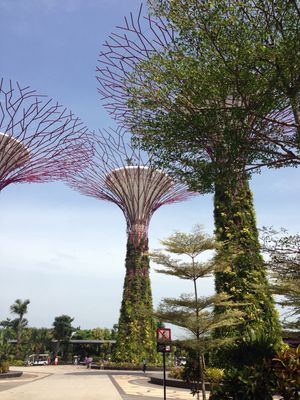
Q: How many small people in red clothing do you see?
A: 2